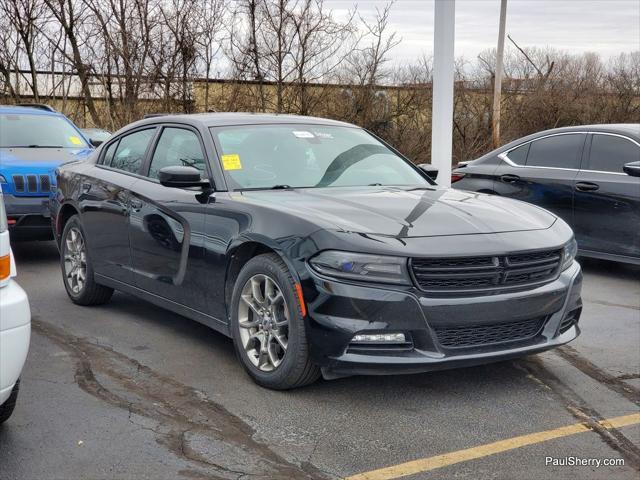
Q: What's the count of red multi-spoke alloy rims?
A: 0